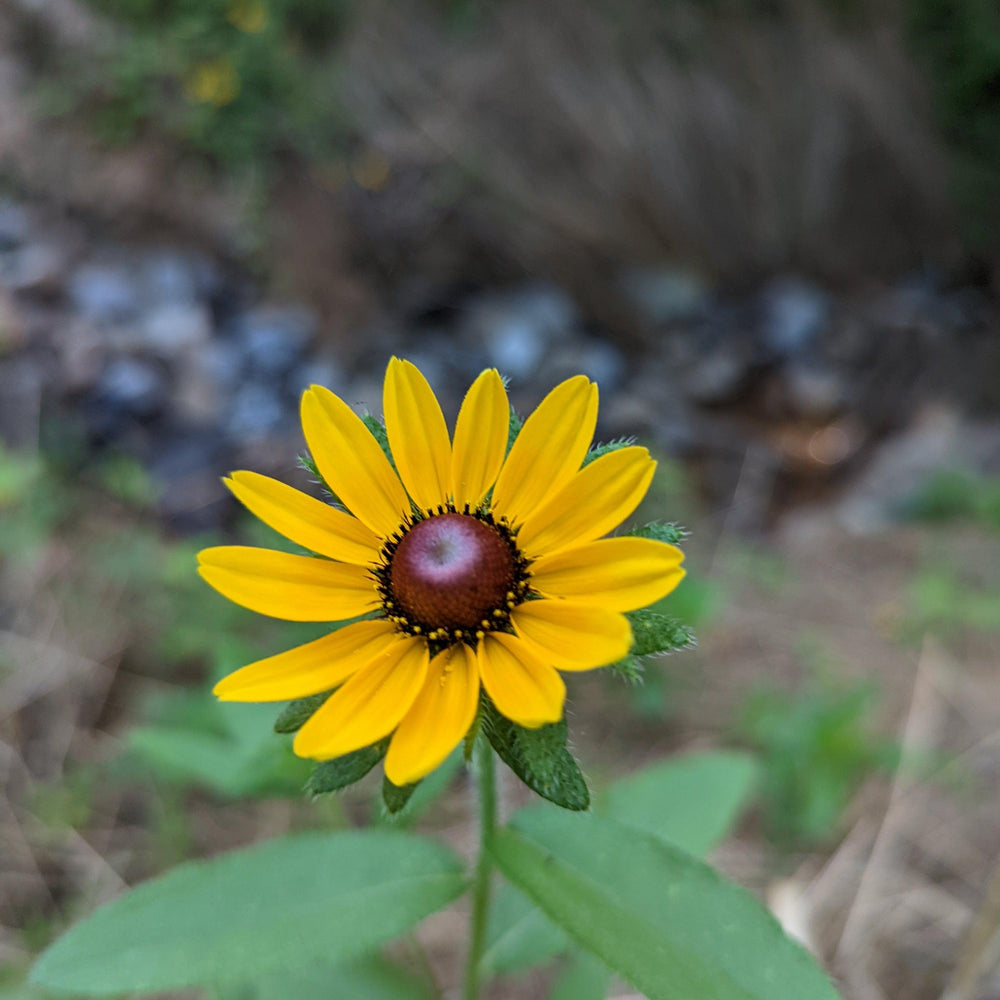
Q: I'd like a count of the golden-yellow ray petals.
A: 13